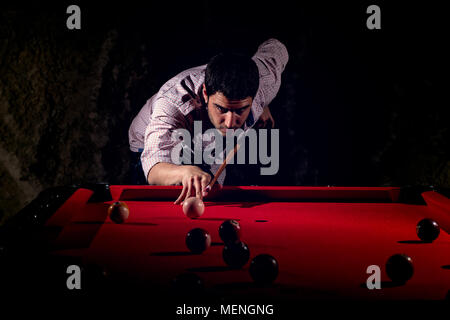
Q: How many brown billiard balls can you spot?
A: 1